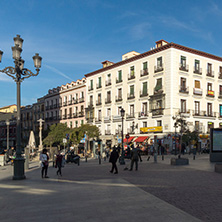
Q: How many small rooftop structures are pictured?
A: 3